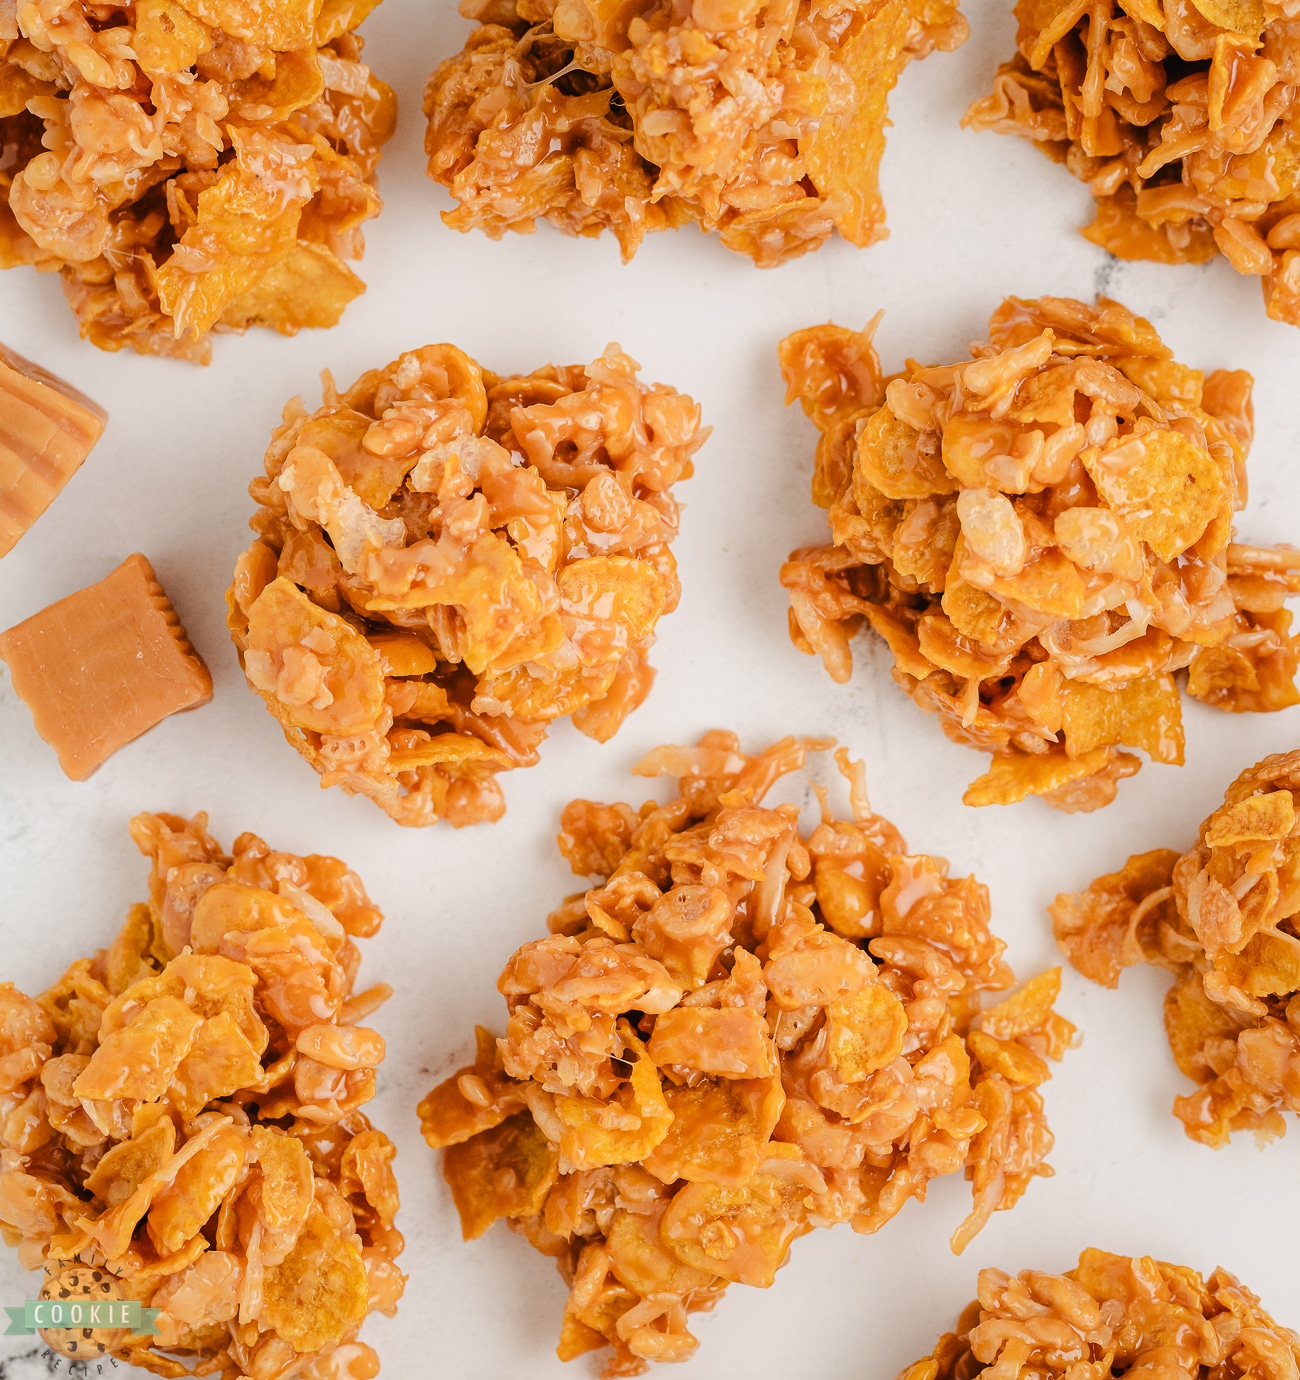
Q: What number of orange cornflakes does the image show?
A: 9